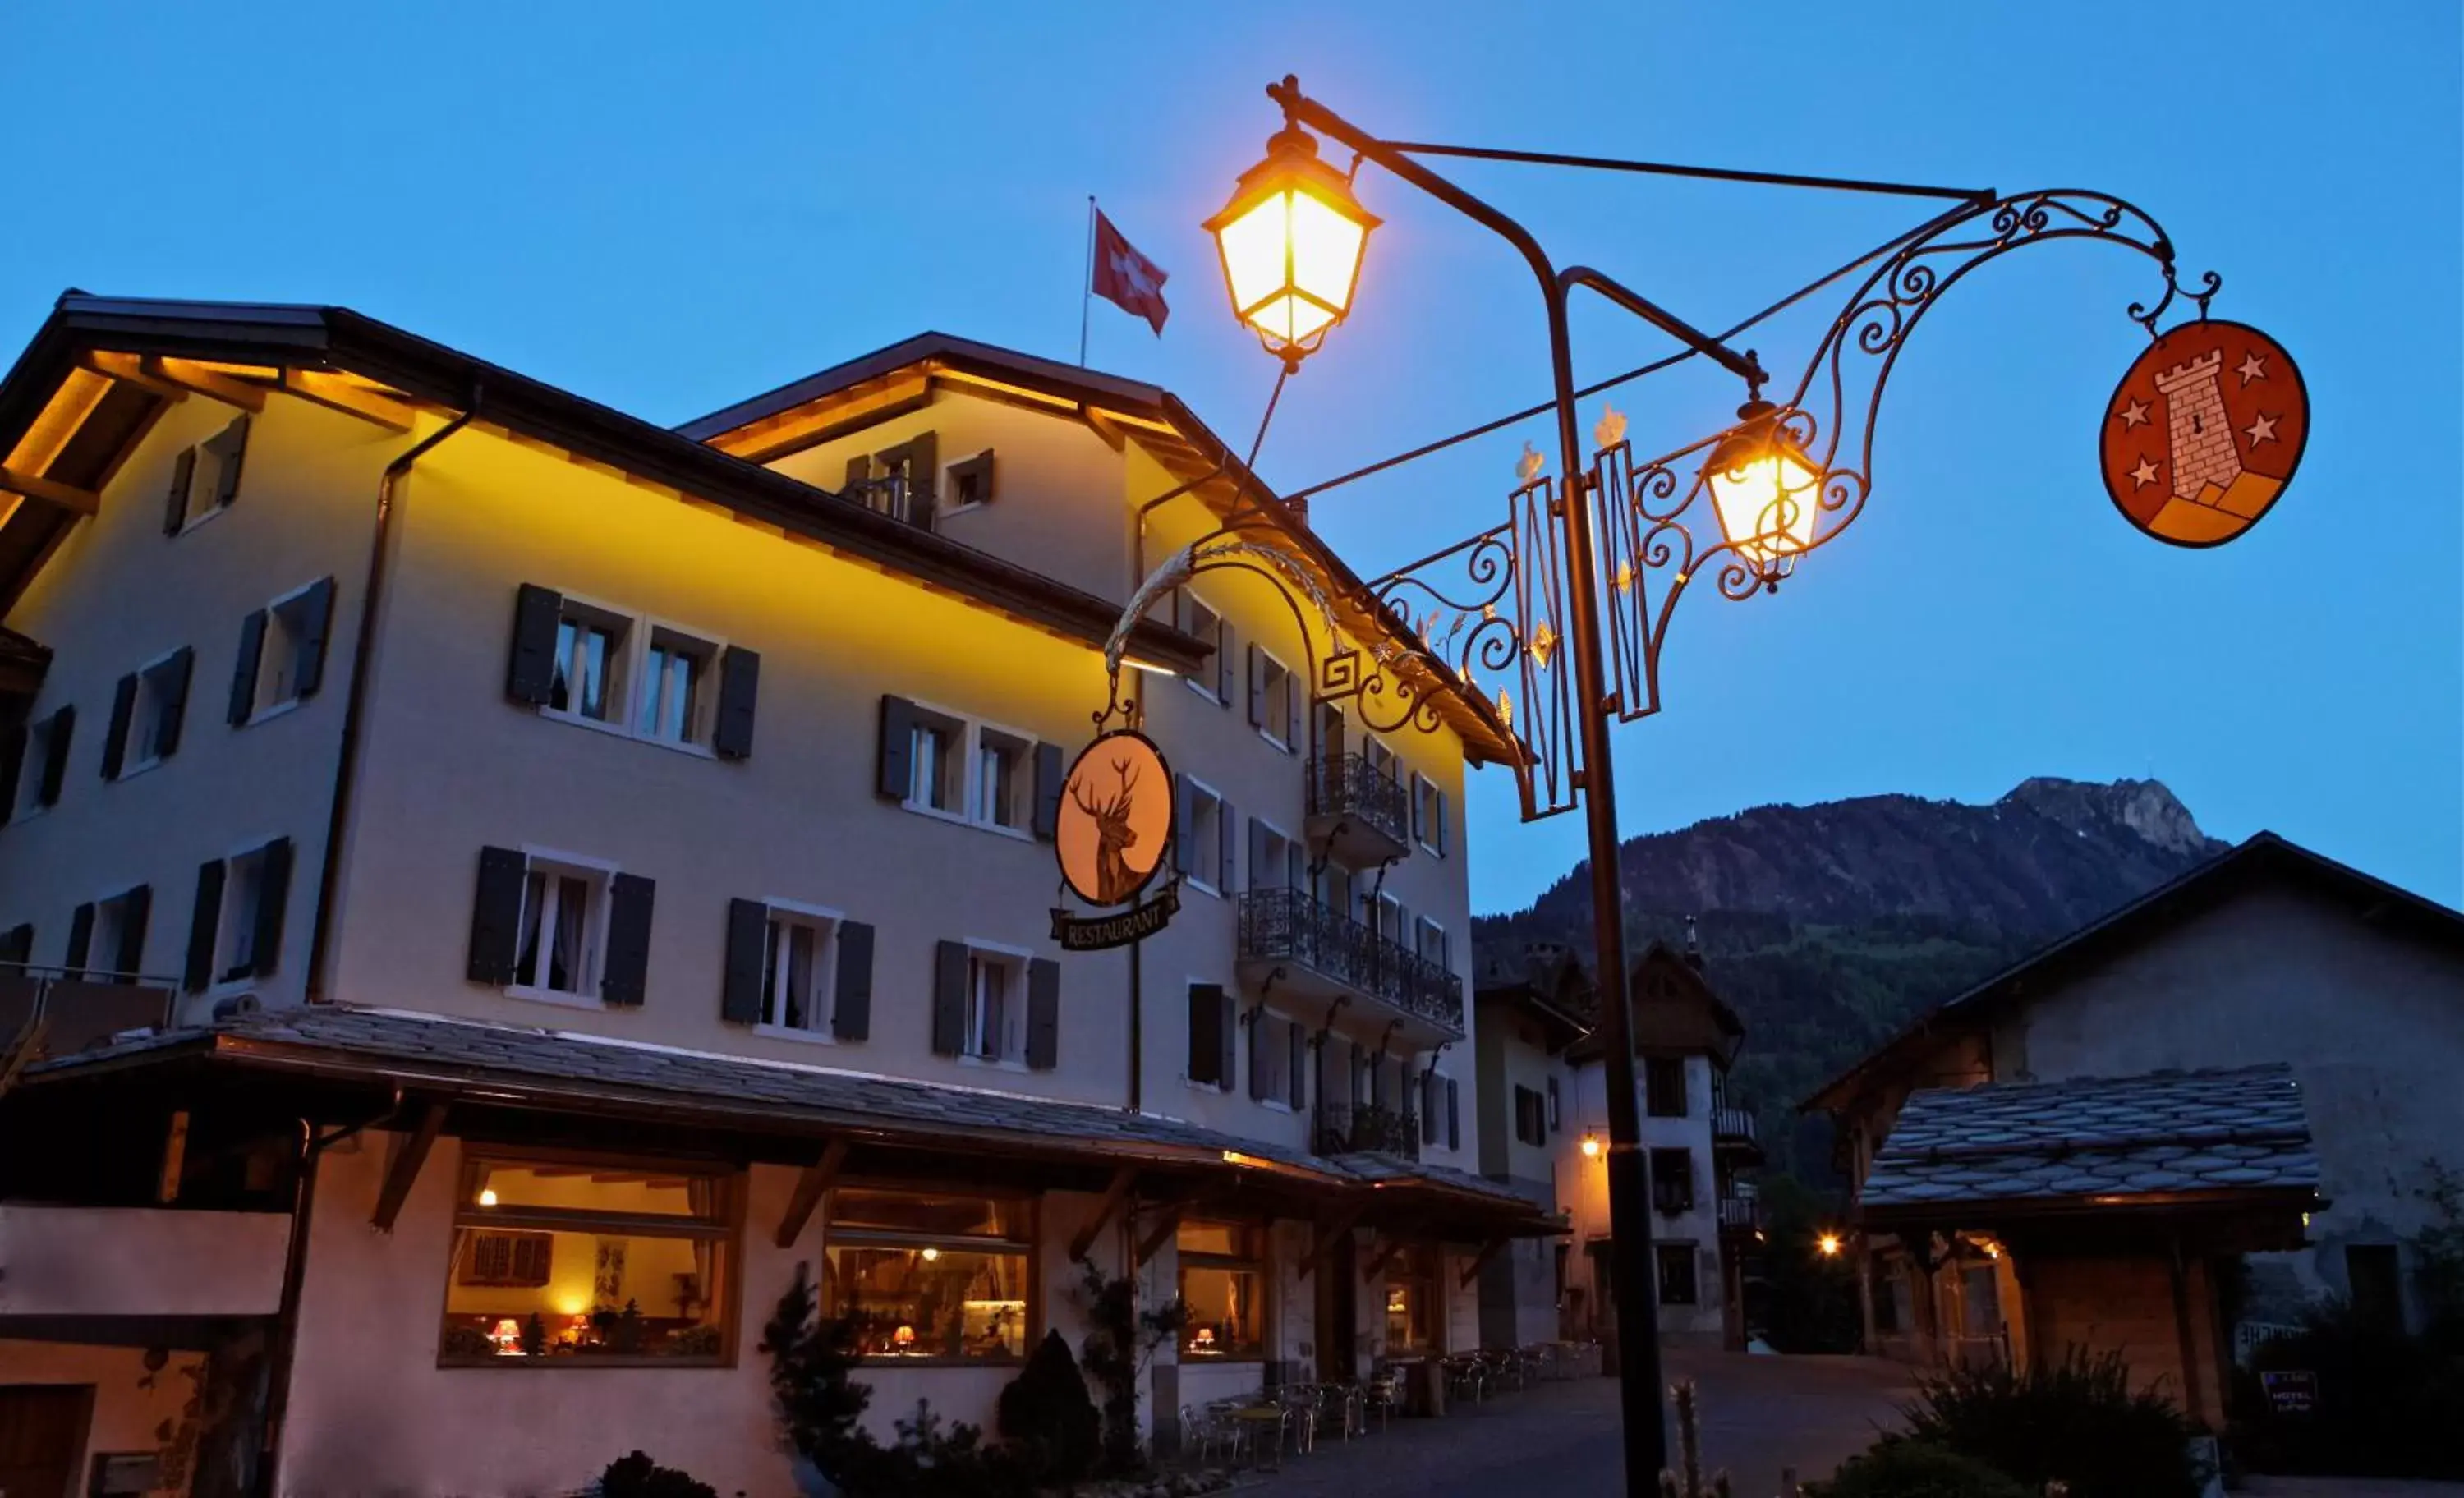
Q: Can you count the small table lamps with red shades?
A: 4